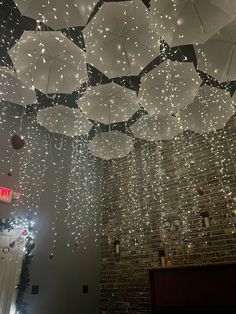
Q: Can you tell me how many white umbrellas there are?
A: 12